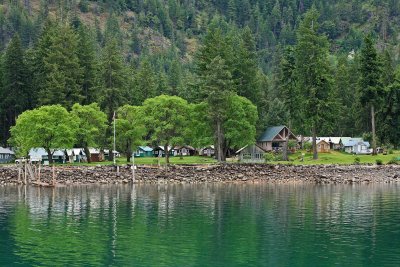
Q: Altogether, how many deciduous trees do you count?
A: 5